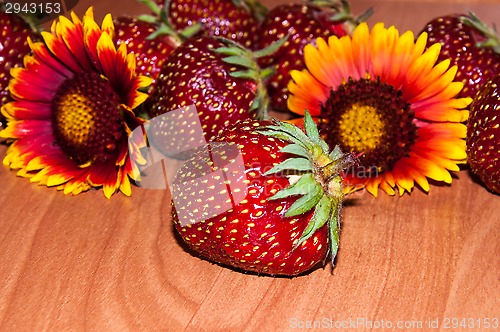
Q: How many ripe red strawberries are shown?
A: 8